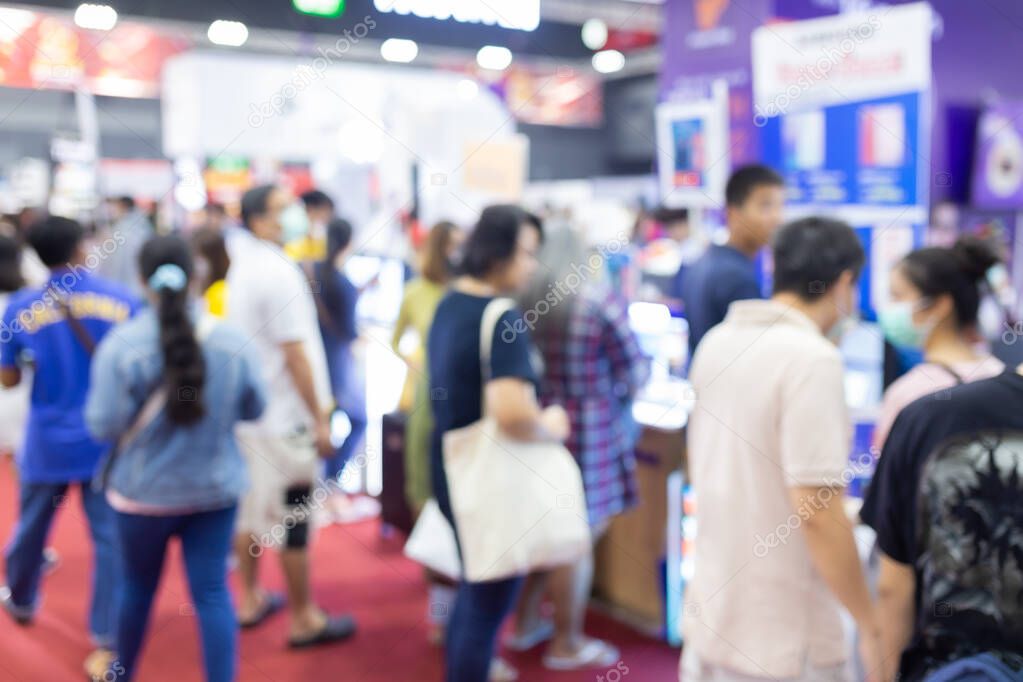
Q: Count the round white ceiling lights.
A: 6